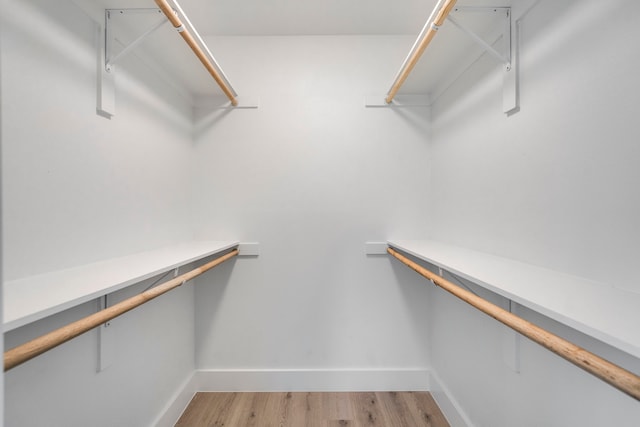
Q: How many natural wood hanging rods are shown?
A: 4